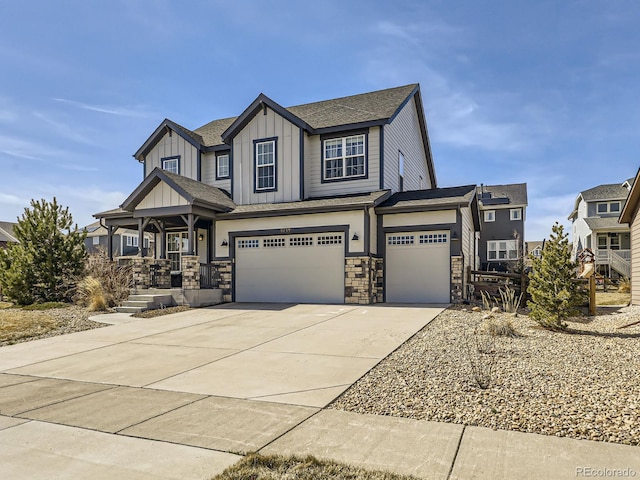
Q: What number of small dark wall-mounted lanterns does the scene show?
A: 4